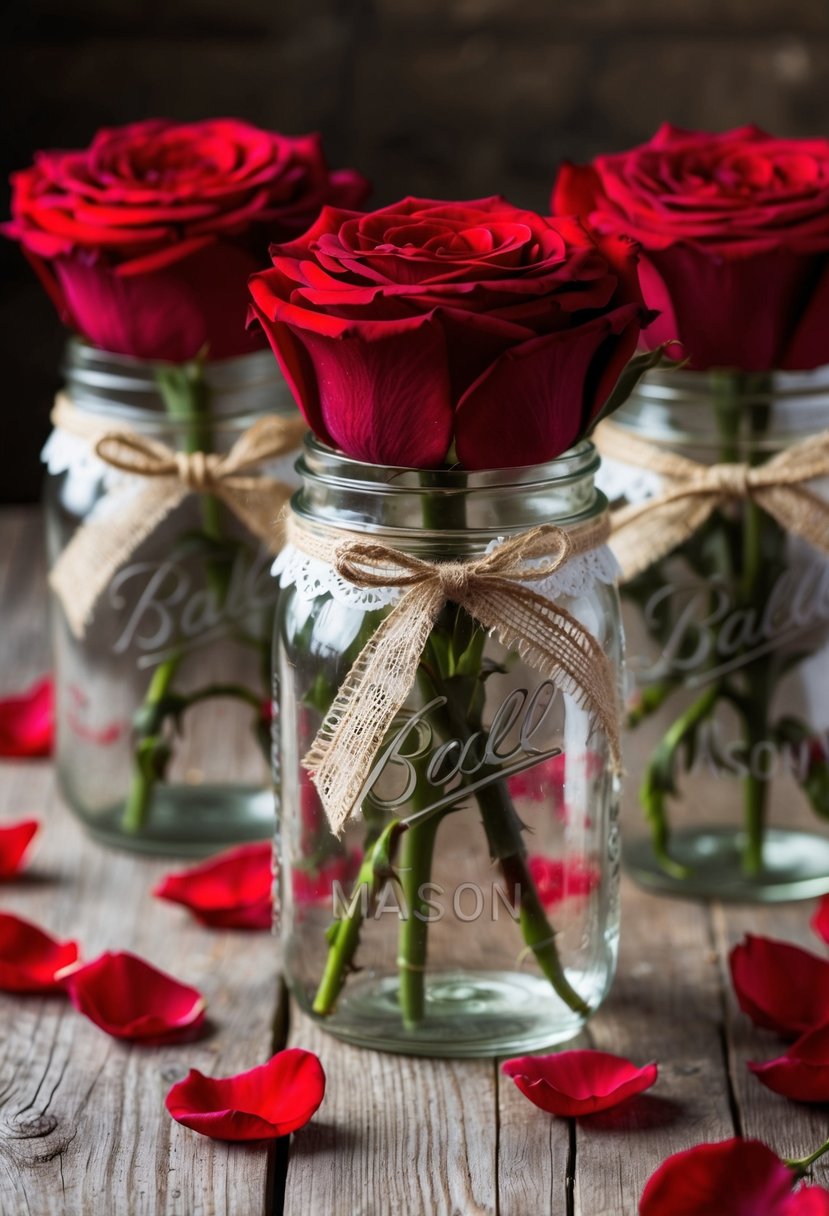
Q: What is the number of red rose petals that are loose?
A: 12